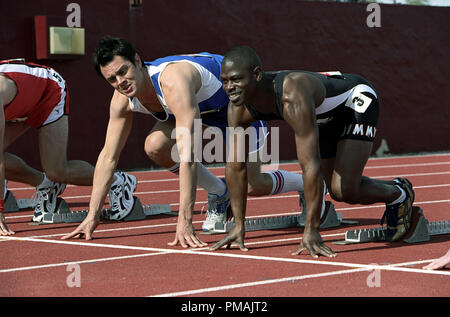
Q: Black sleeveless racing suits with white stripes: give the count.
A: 1